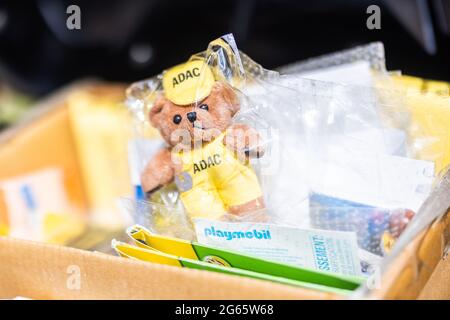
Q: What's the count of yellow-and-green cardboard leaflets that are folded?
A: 2